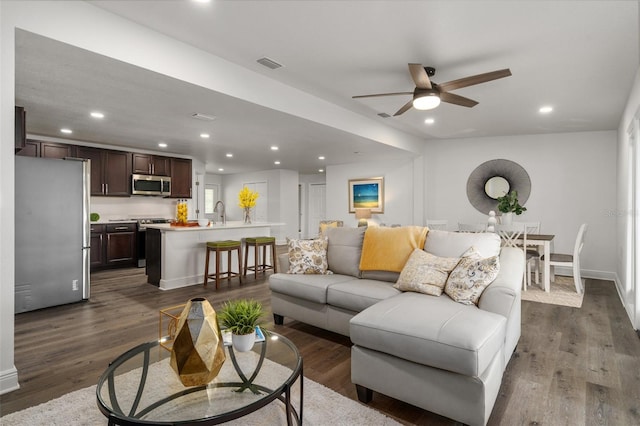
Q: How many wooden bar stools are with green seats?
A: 2